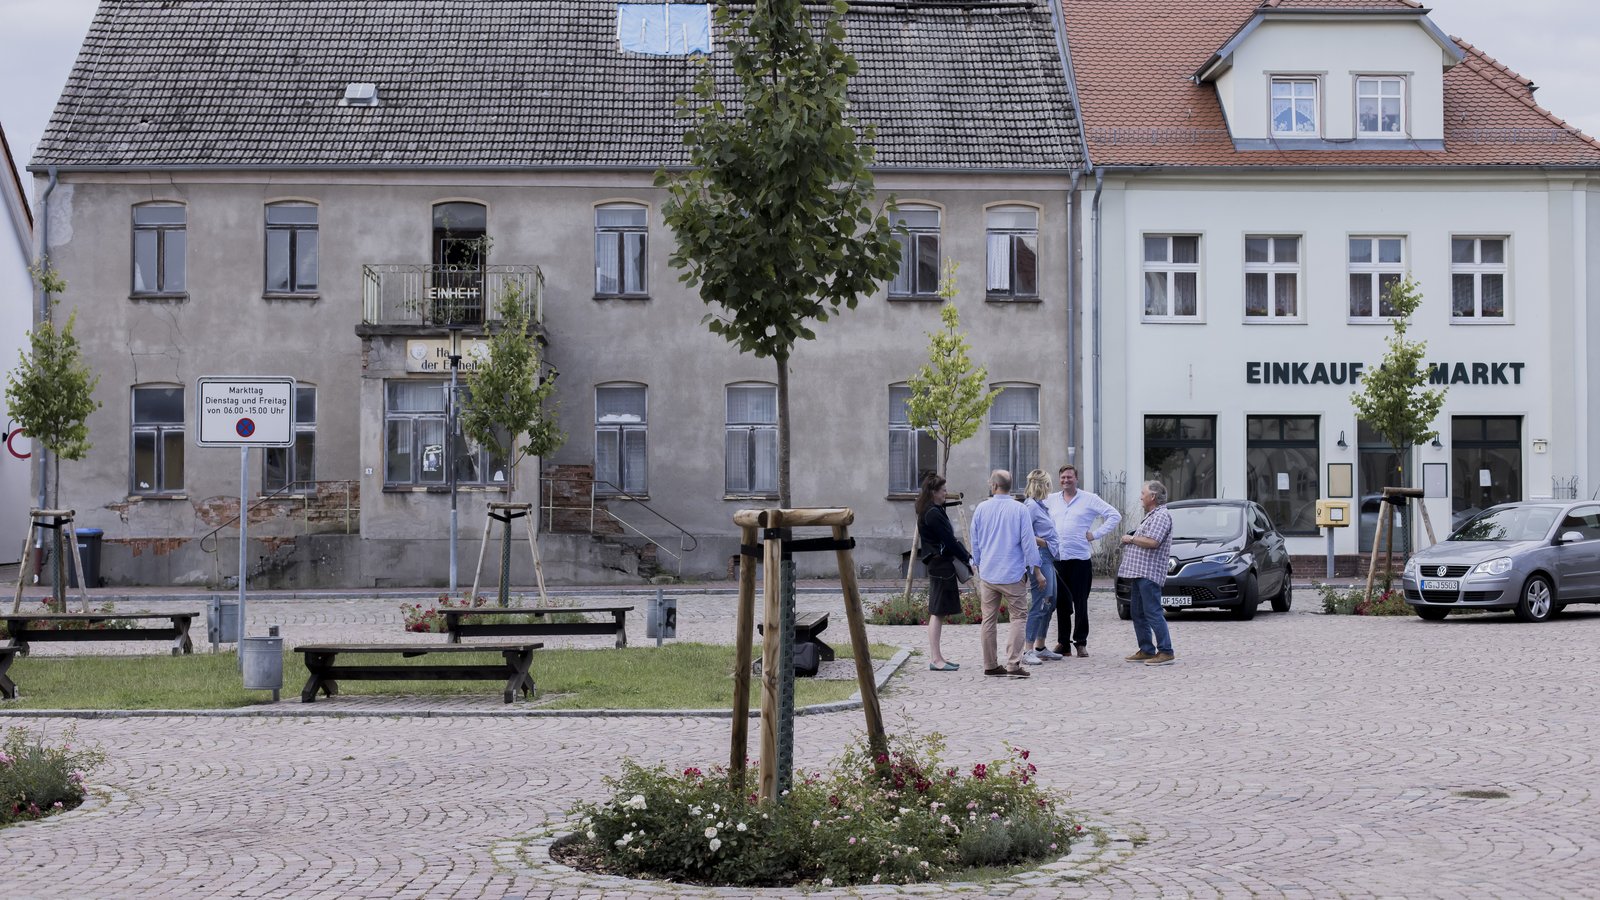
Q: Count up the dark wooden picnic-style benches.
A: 5